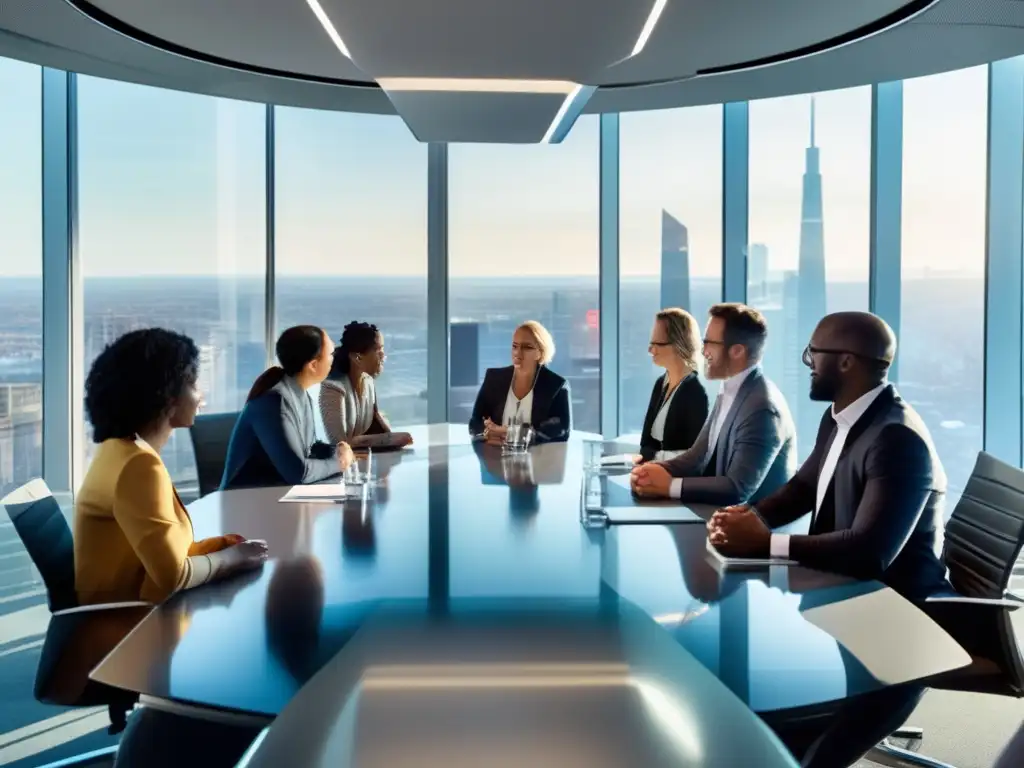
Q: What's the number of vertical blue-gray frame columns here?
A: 7